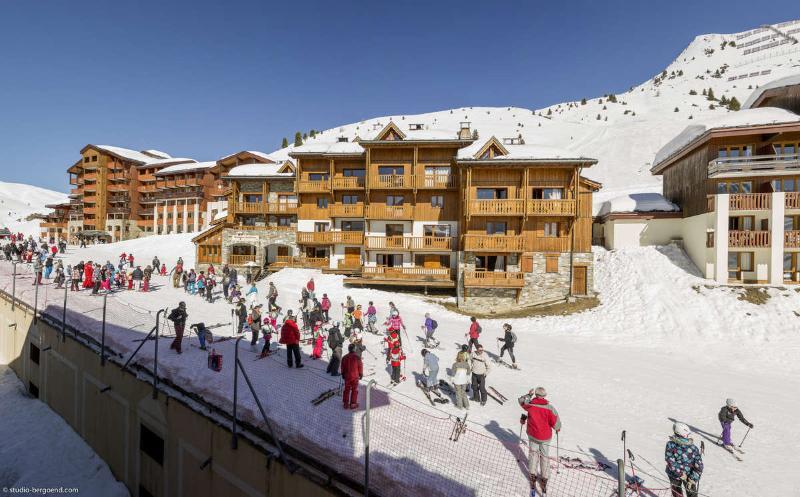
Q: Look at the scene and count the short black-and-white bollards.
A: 0